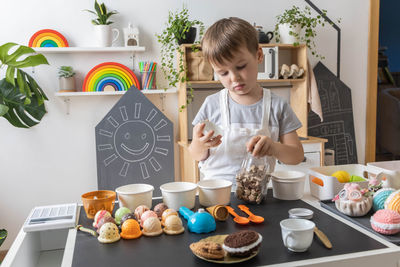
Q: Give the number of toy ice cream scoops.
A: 12